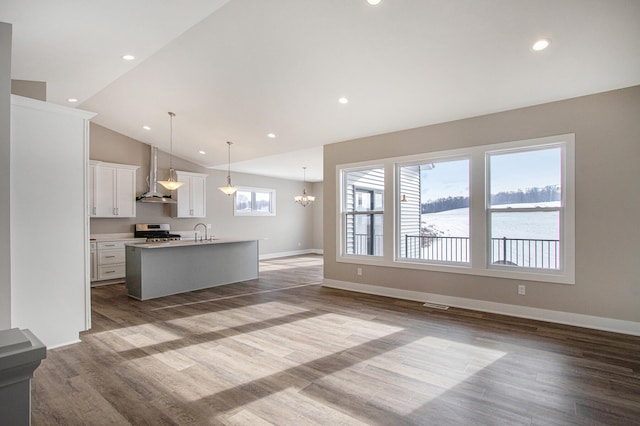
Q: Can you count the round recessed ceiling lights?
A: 8